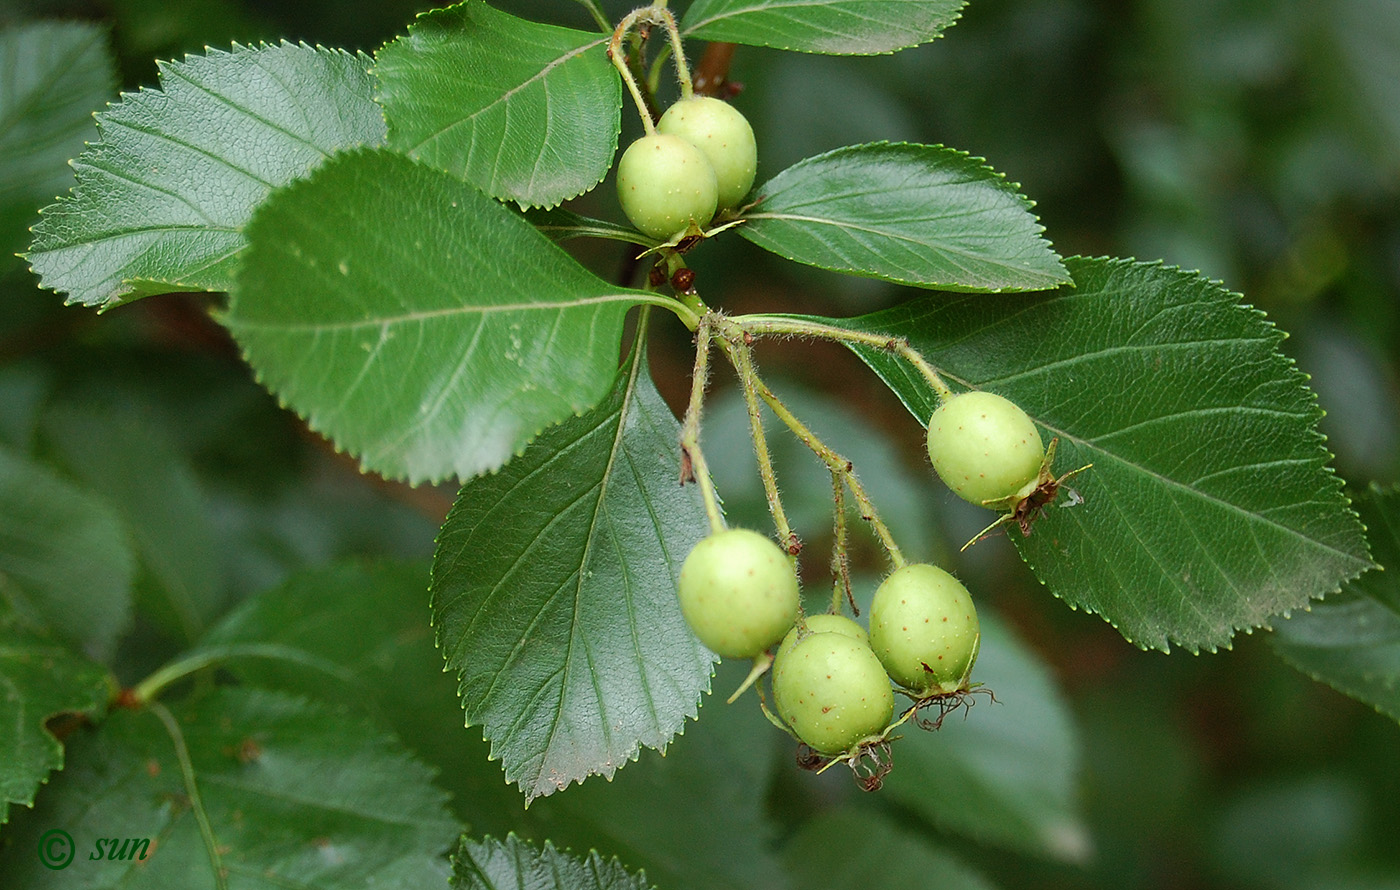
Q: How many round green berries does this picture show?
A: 7